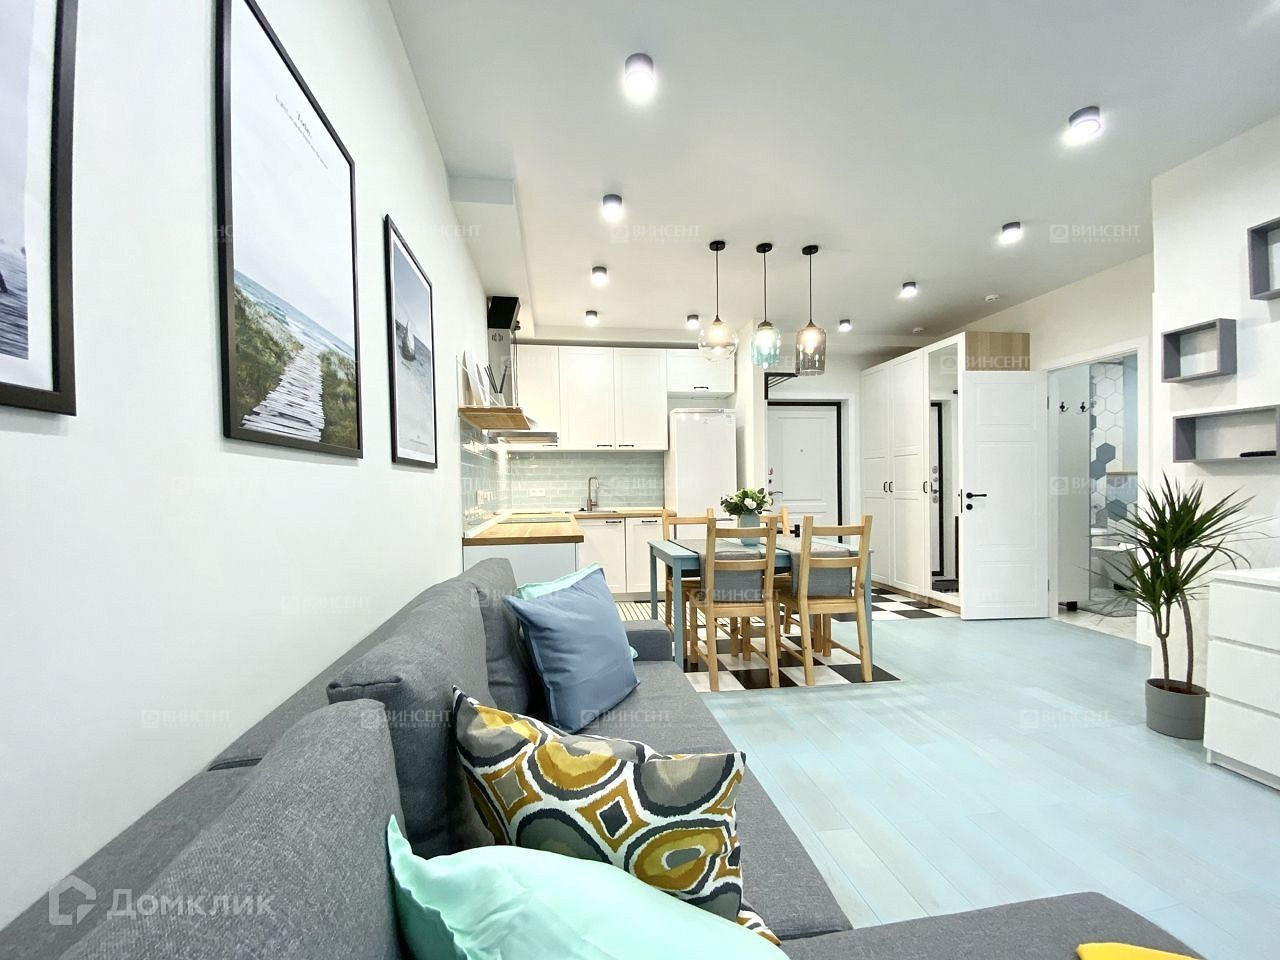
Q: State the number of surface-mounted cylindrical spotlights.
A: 9